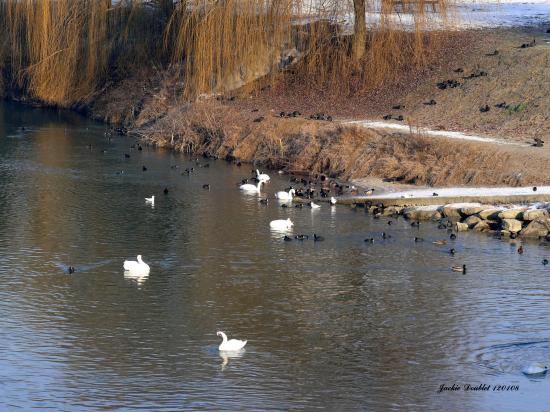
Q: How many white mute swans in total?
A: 6